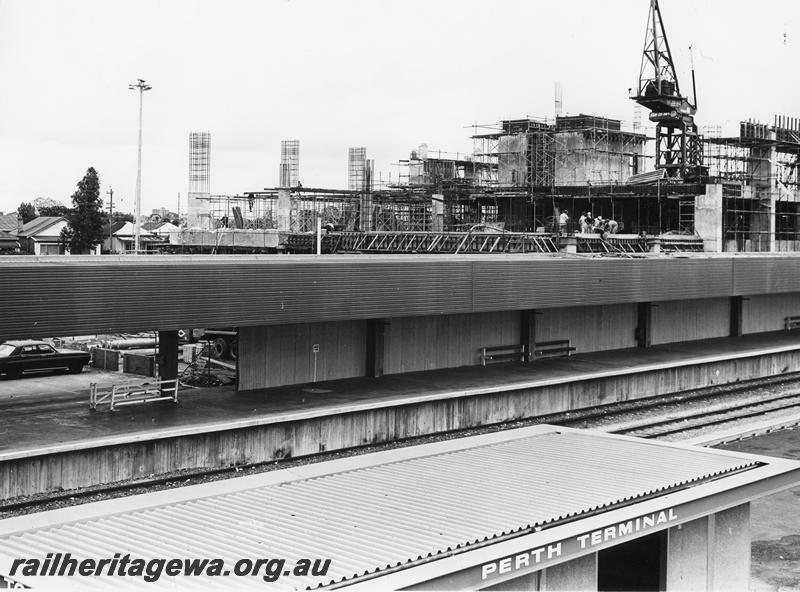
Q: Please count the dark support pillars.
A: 5